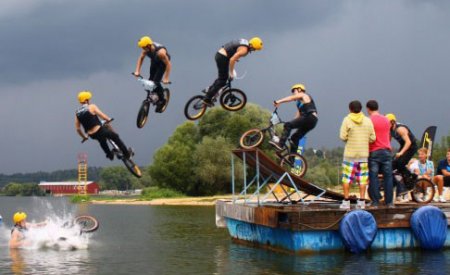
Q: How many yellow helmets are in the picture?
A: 6